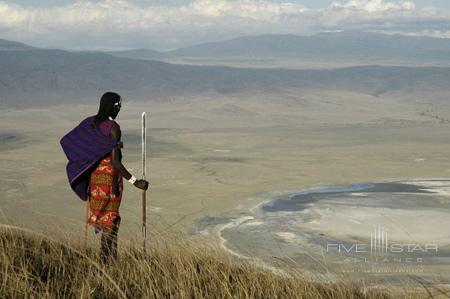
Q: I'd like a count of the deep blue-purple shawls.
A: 1